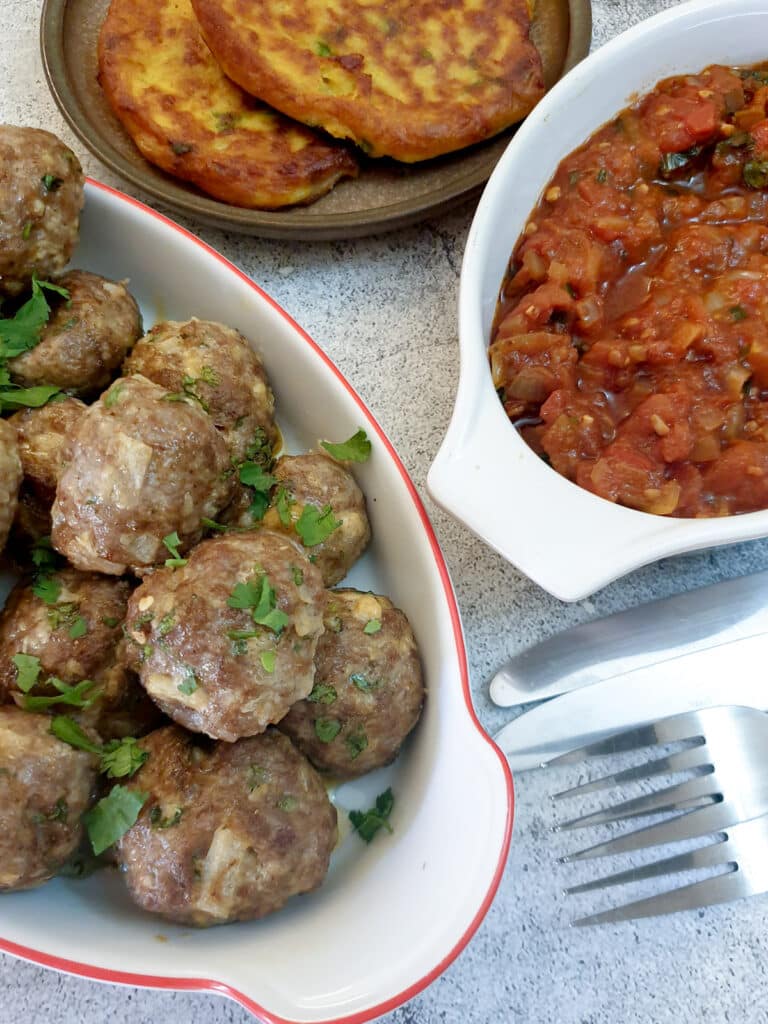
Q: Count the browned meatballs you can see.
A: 12